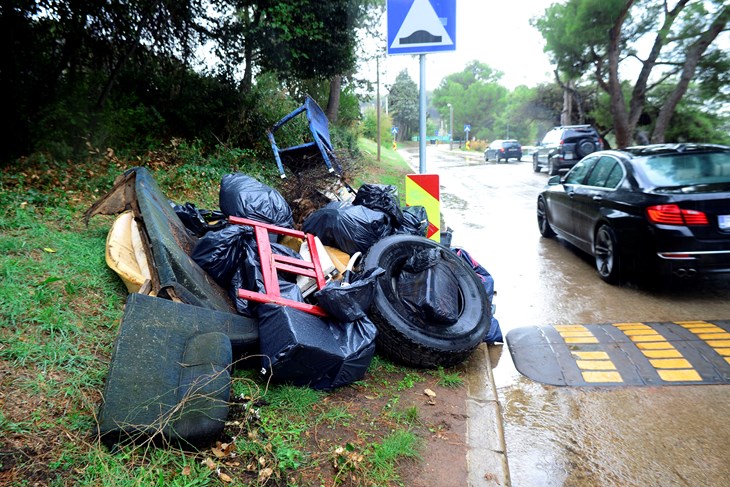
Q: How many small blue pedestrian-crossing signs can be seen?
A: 2